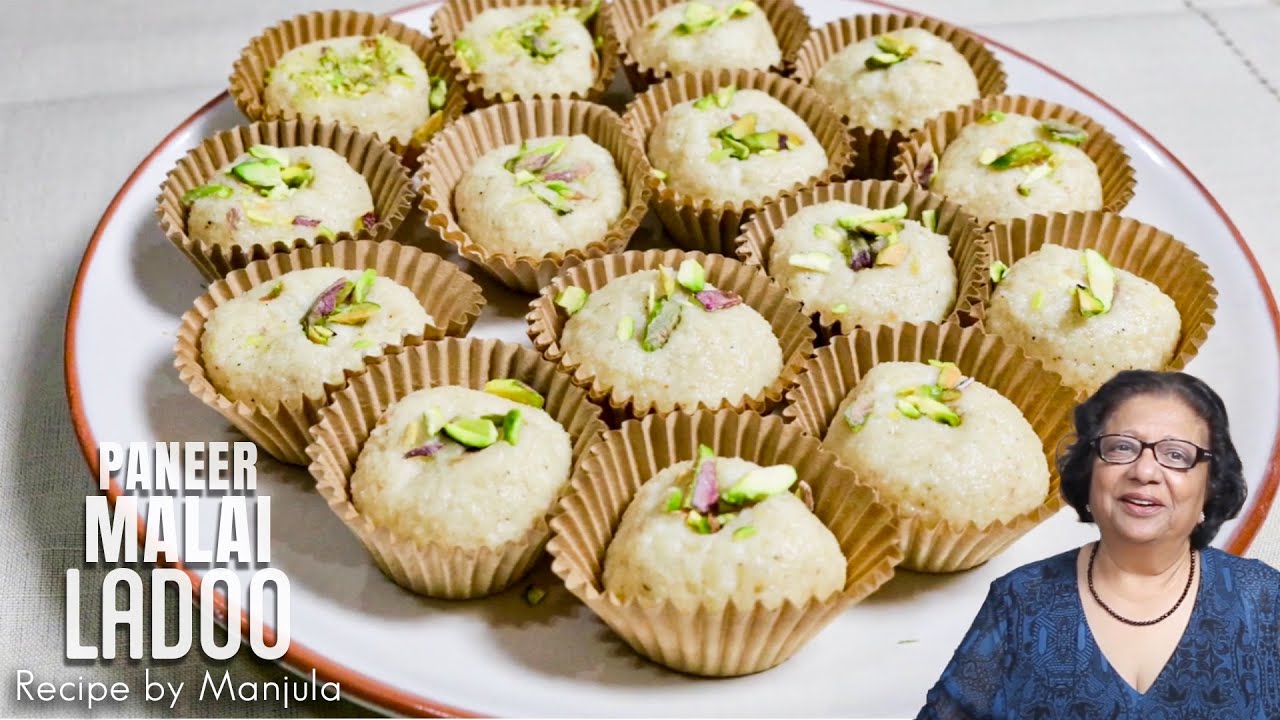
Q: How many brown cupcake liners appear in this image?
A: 15